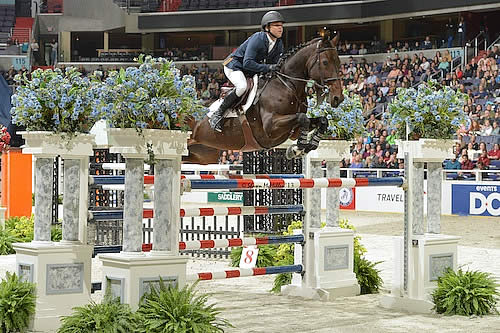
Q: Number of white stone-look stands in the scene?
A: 4